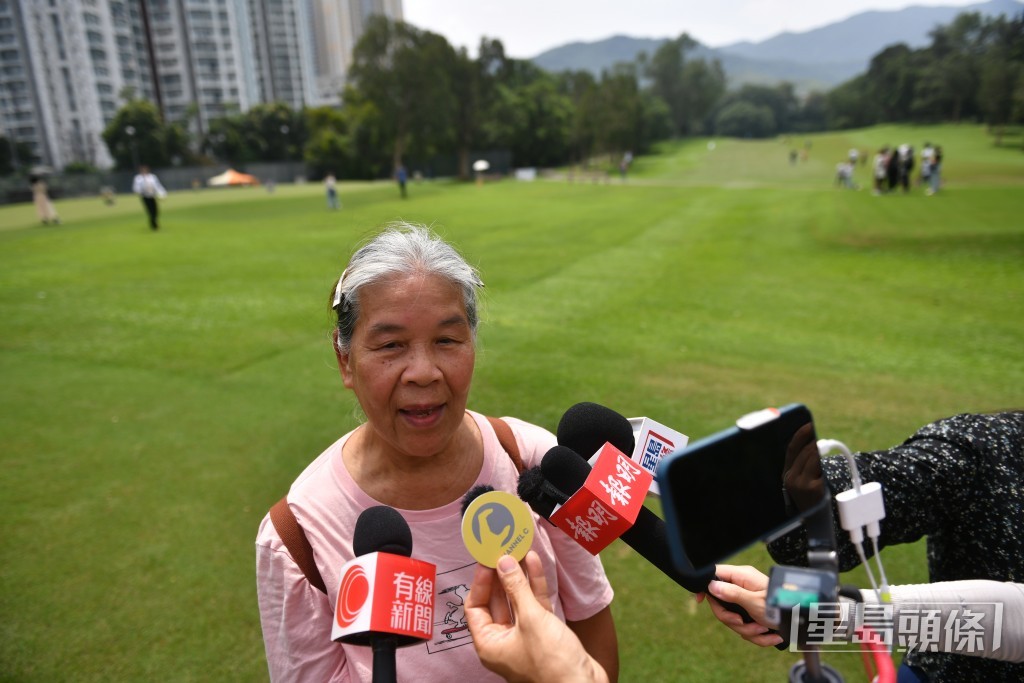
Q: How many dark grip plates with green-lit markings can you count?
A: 1